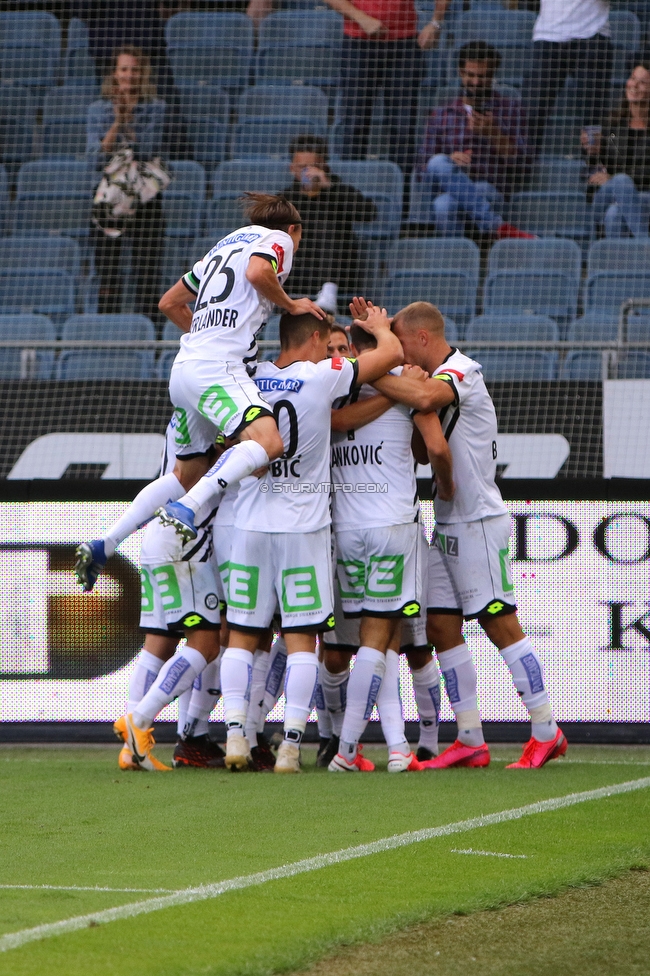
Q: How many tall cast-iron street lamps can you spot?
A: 0